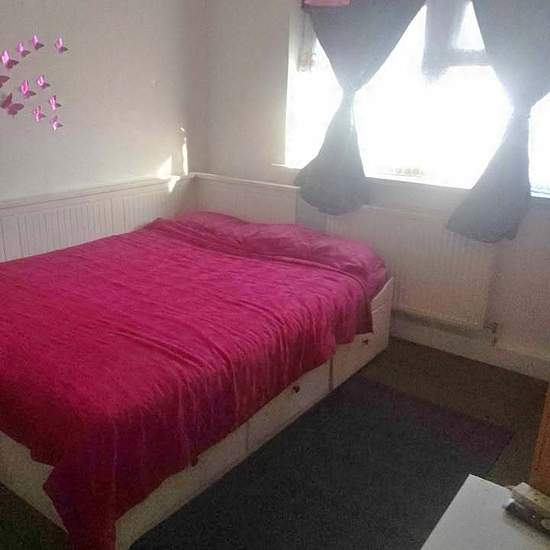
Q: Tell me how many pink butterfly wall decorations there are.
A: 11